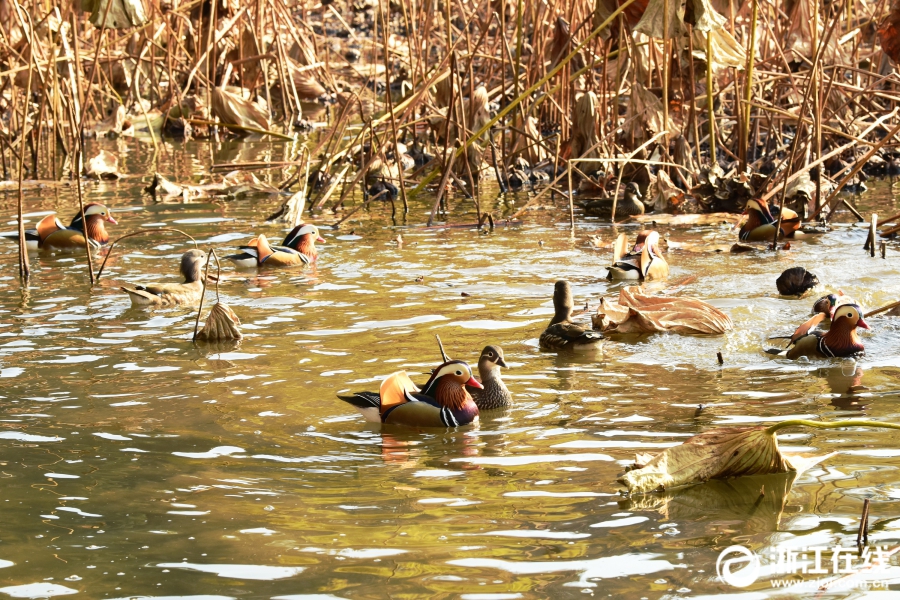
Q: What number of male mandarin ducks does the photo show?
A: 7